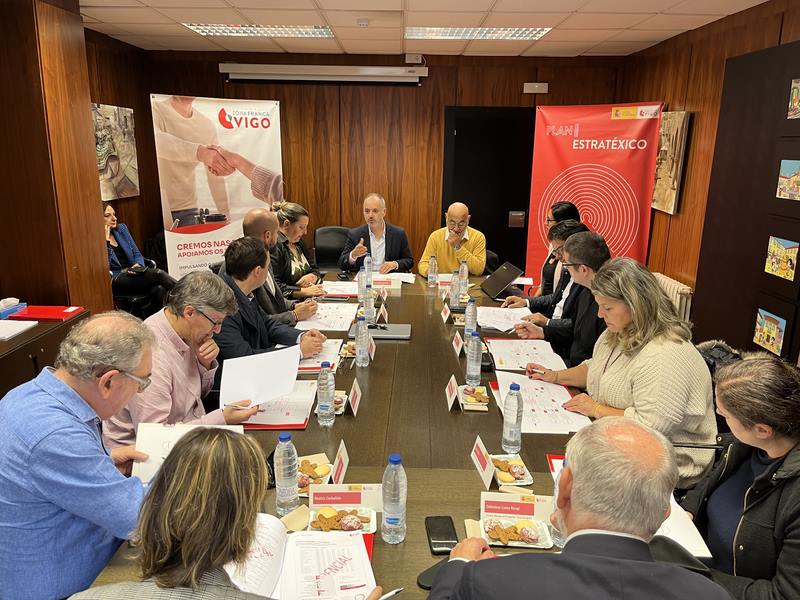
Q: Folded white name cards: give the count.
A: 14